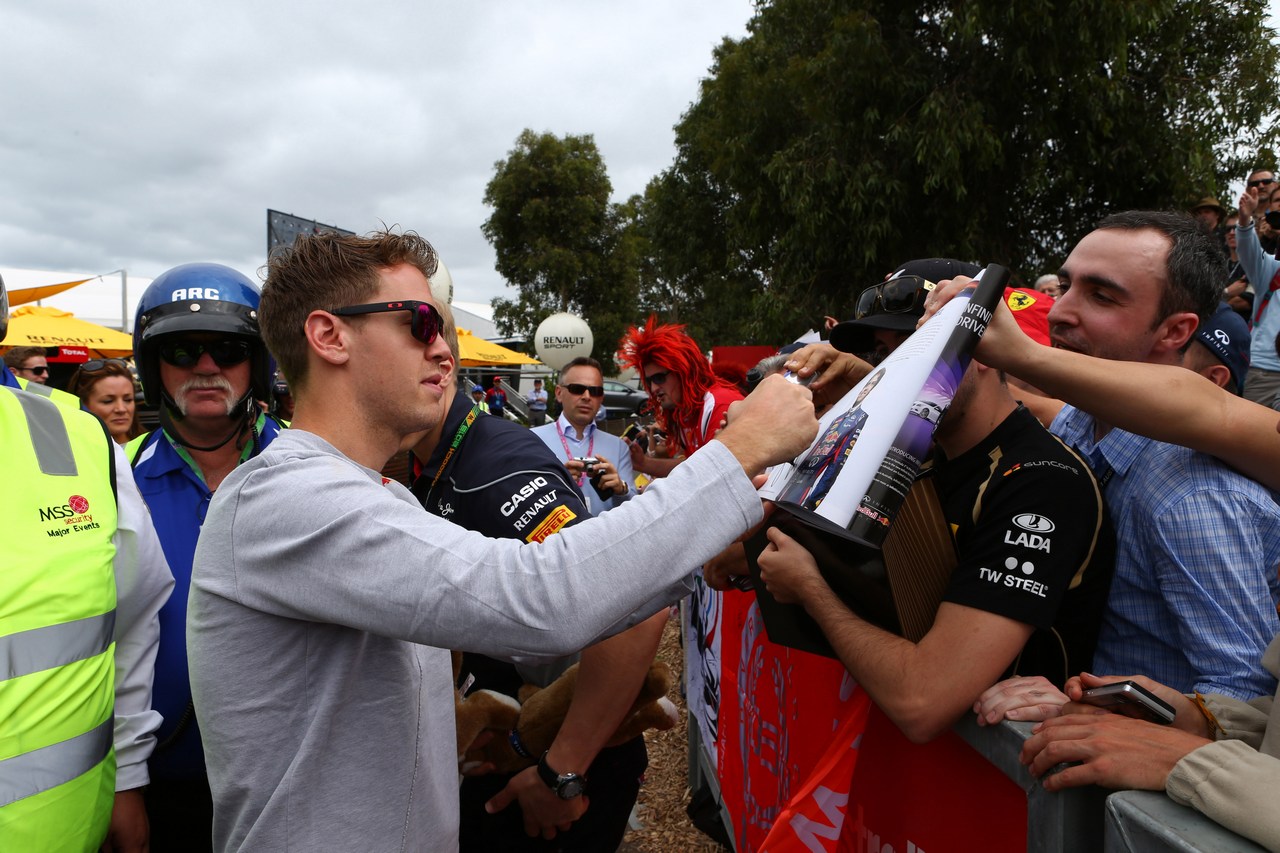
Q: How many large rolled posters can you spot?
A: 1